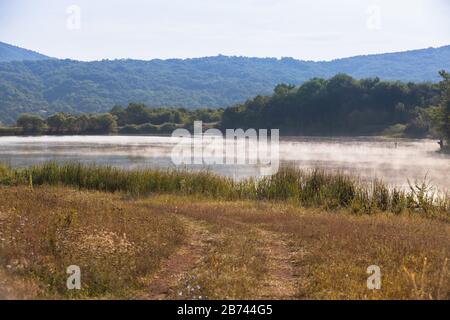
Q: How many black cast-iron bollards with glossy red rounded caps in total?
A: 0